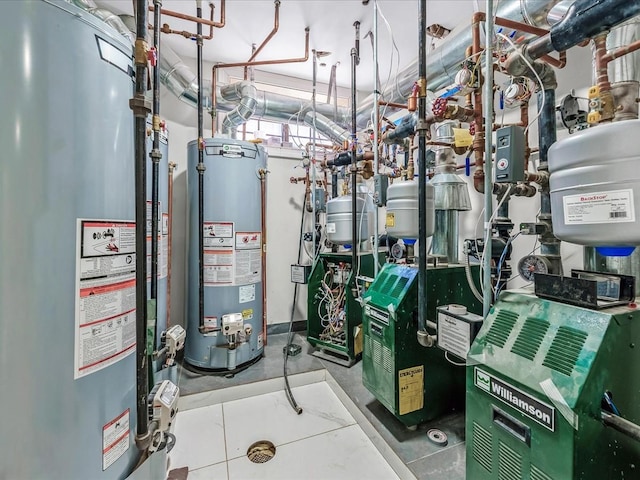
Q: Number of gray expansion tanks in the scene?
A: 3